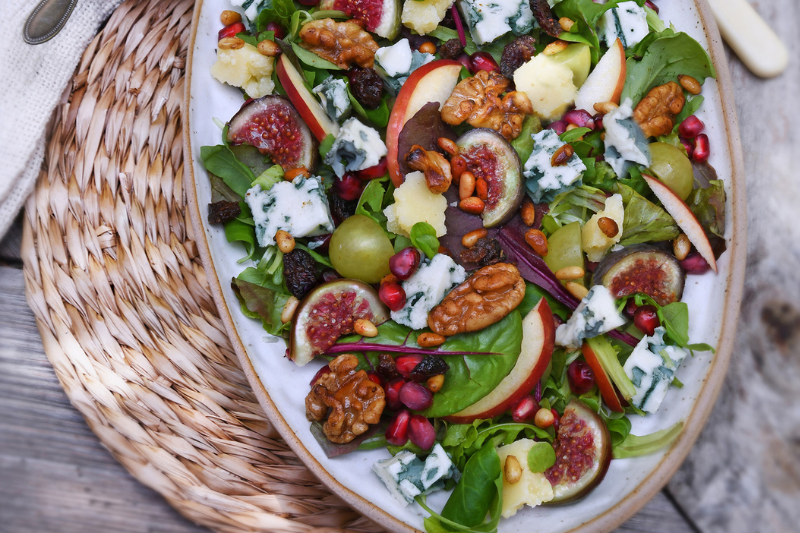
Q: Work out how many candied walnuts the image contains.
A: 6